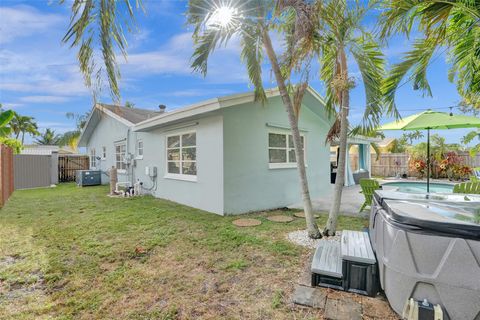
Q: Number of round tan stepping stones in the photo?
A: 3